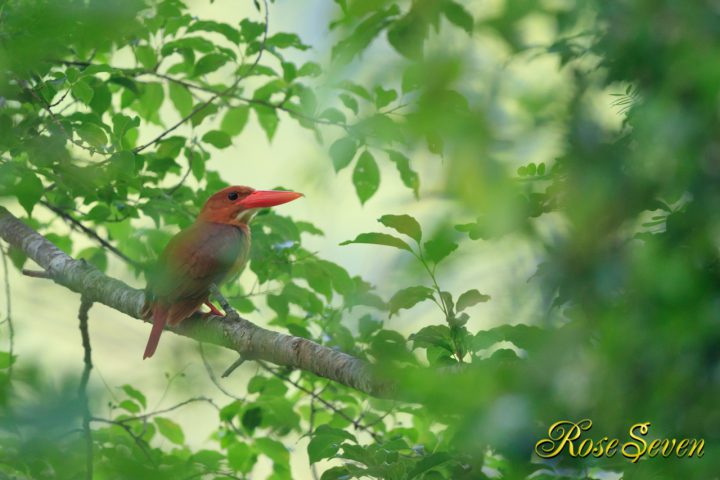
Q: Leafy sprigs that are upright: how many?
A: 1